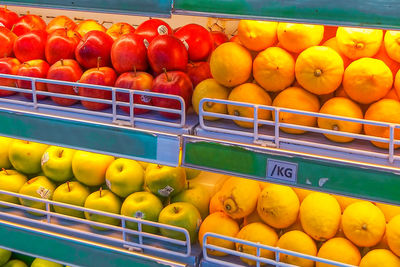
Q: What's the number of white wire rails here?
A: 4